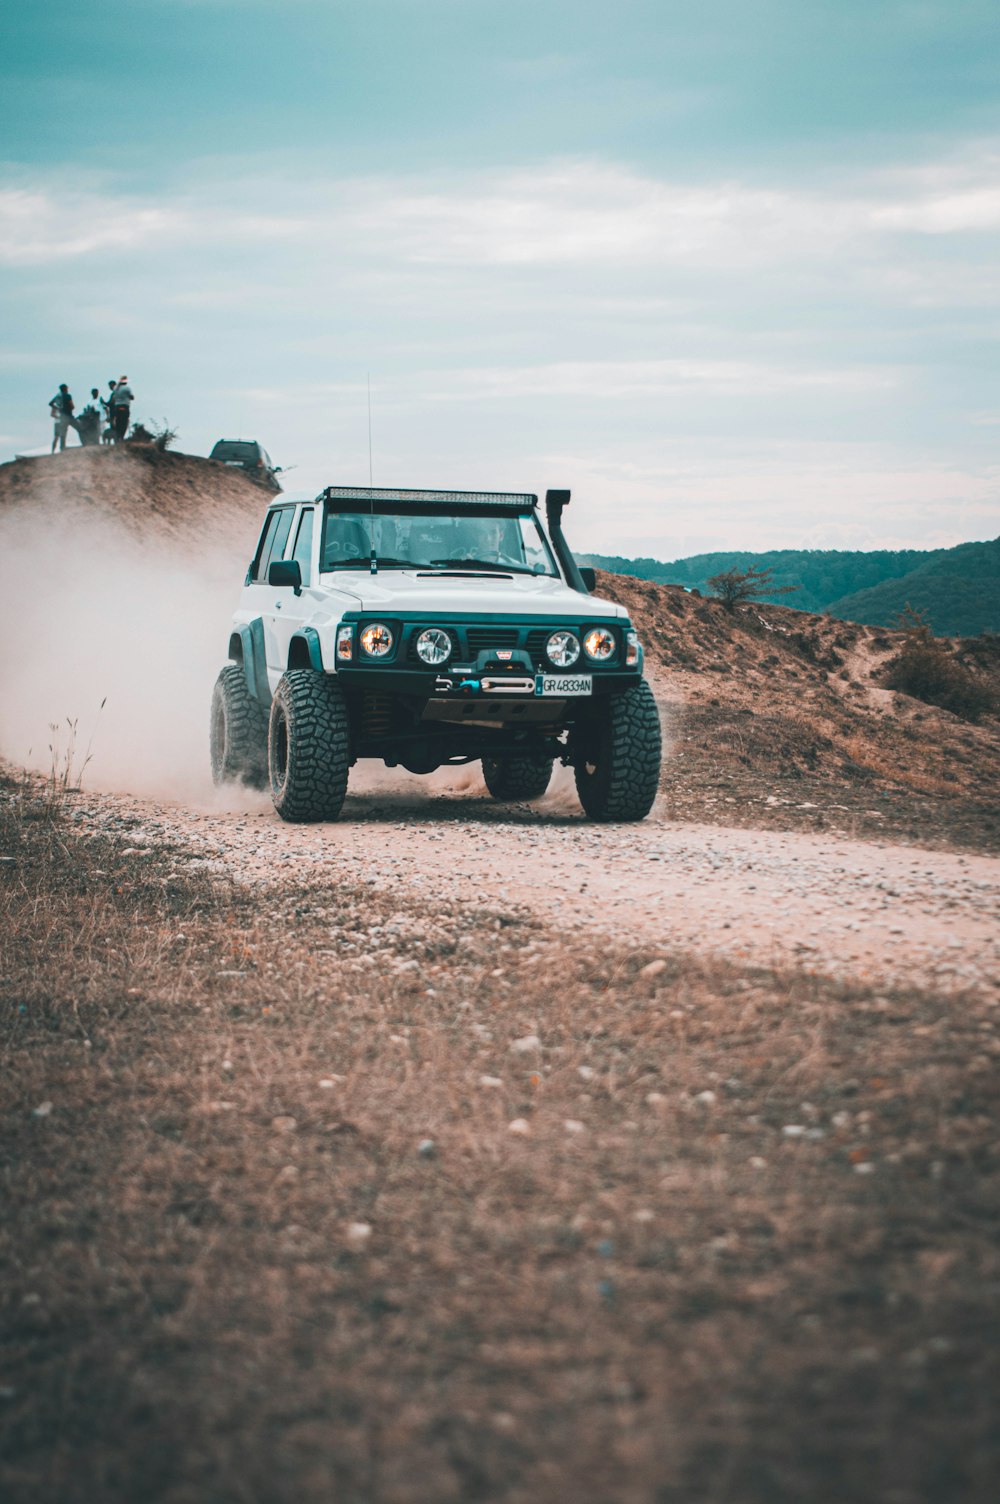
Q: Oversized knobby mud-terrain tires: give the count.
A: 4